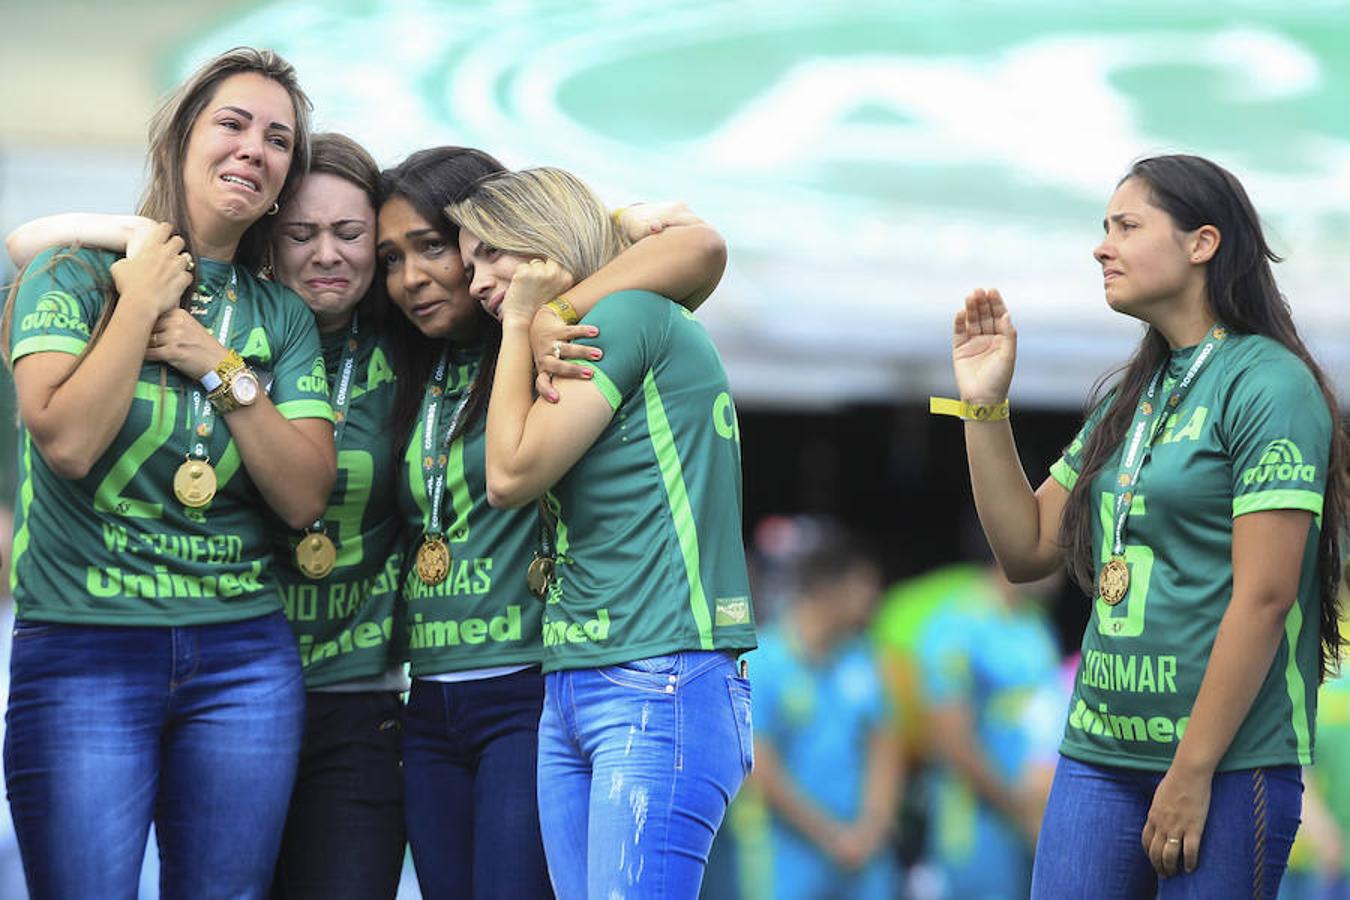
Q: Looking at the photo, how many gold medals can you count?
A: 5